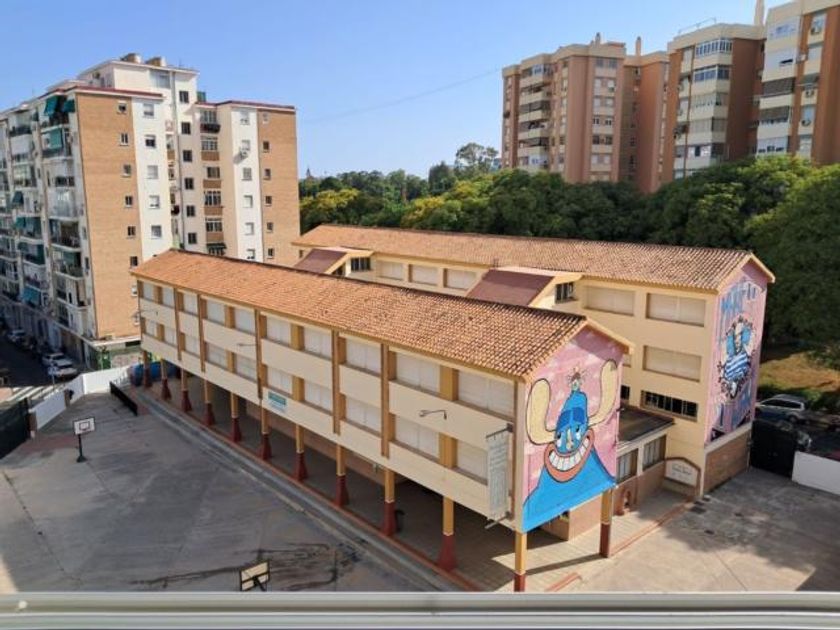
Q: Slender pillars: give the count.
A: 12